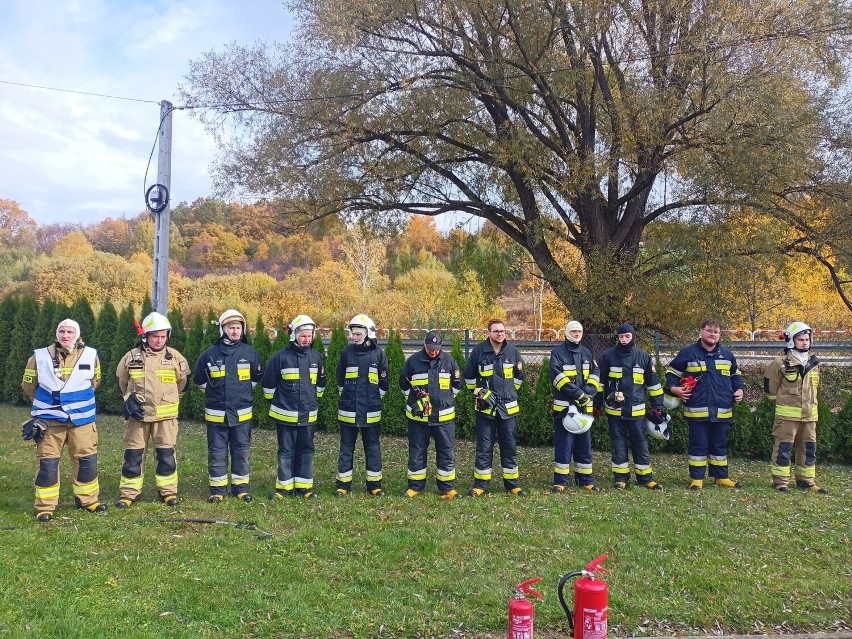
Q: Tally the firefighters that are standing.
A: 11